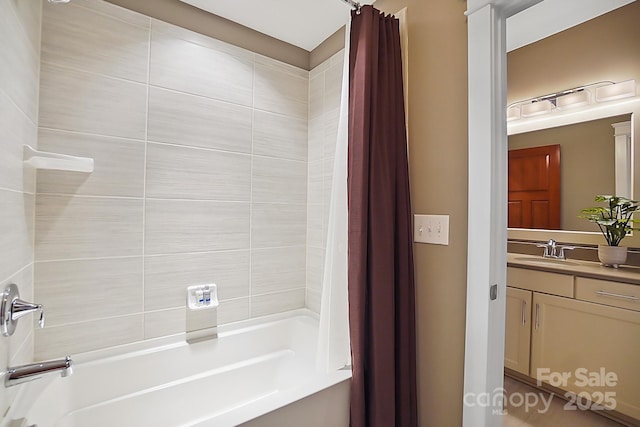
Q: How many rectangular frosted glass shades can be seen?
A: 4